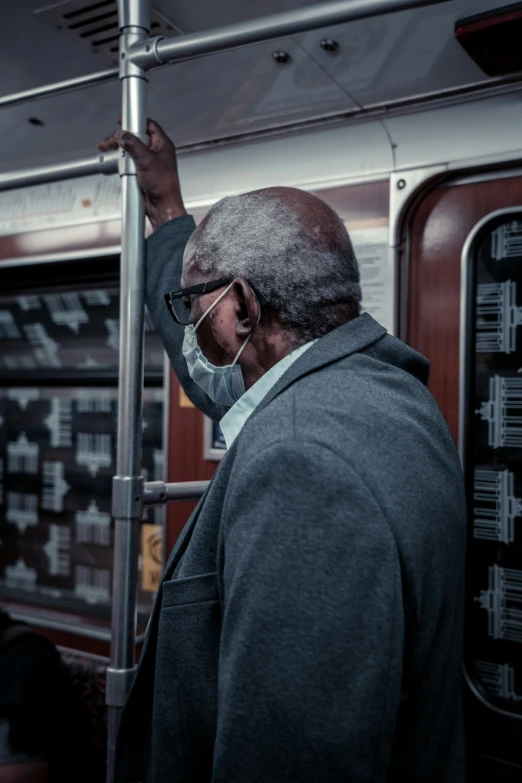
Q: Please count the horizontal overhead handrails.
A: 3